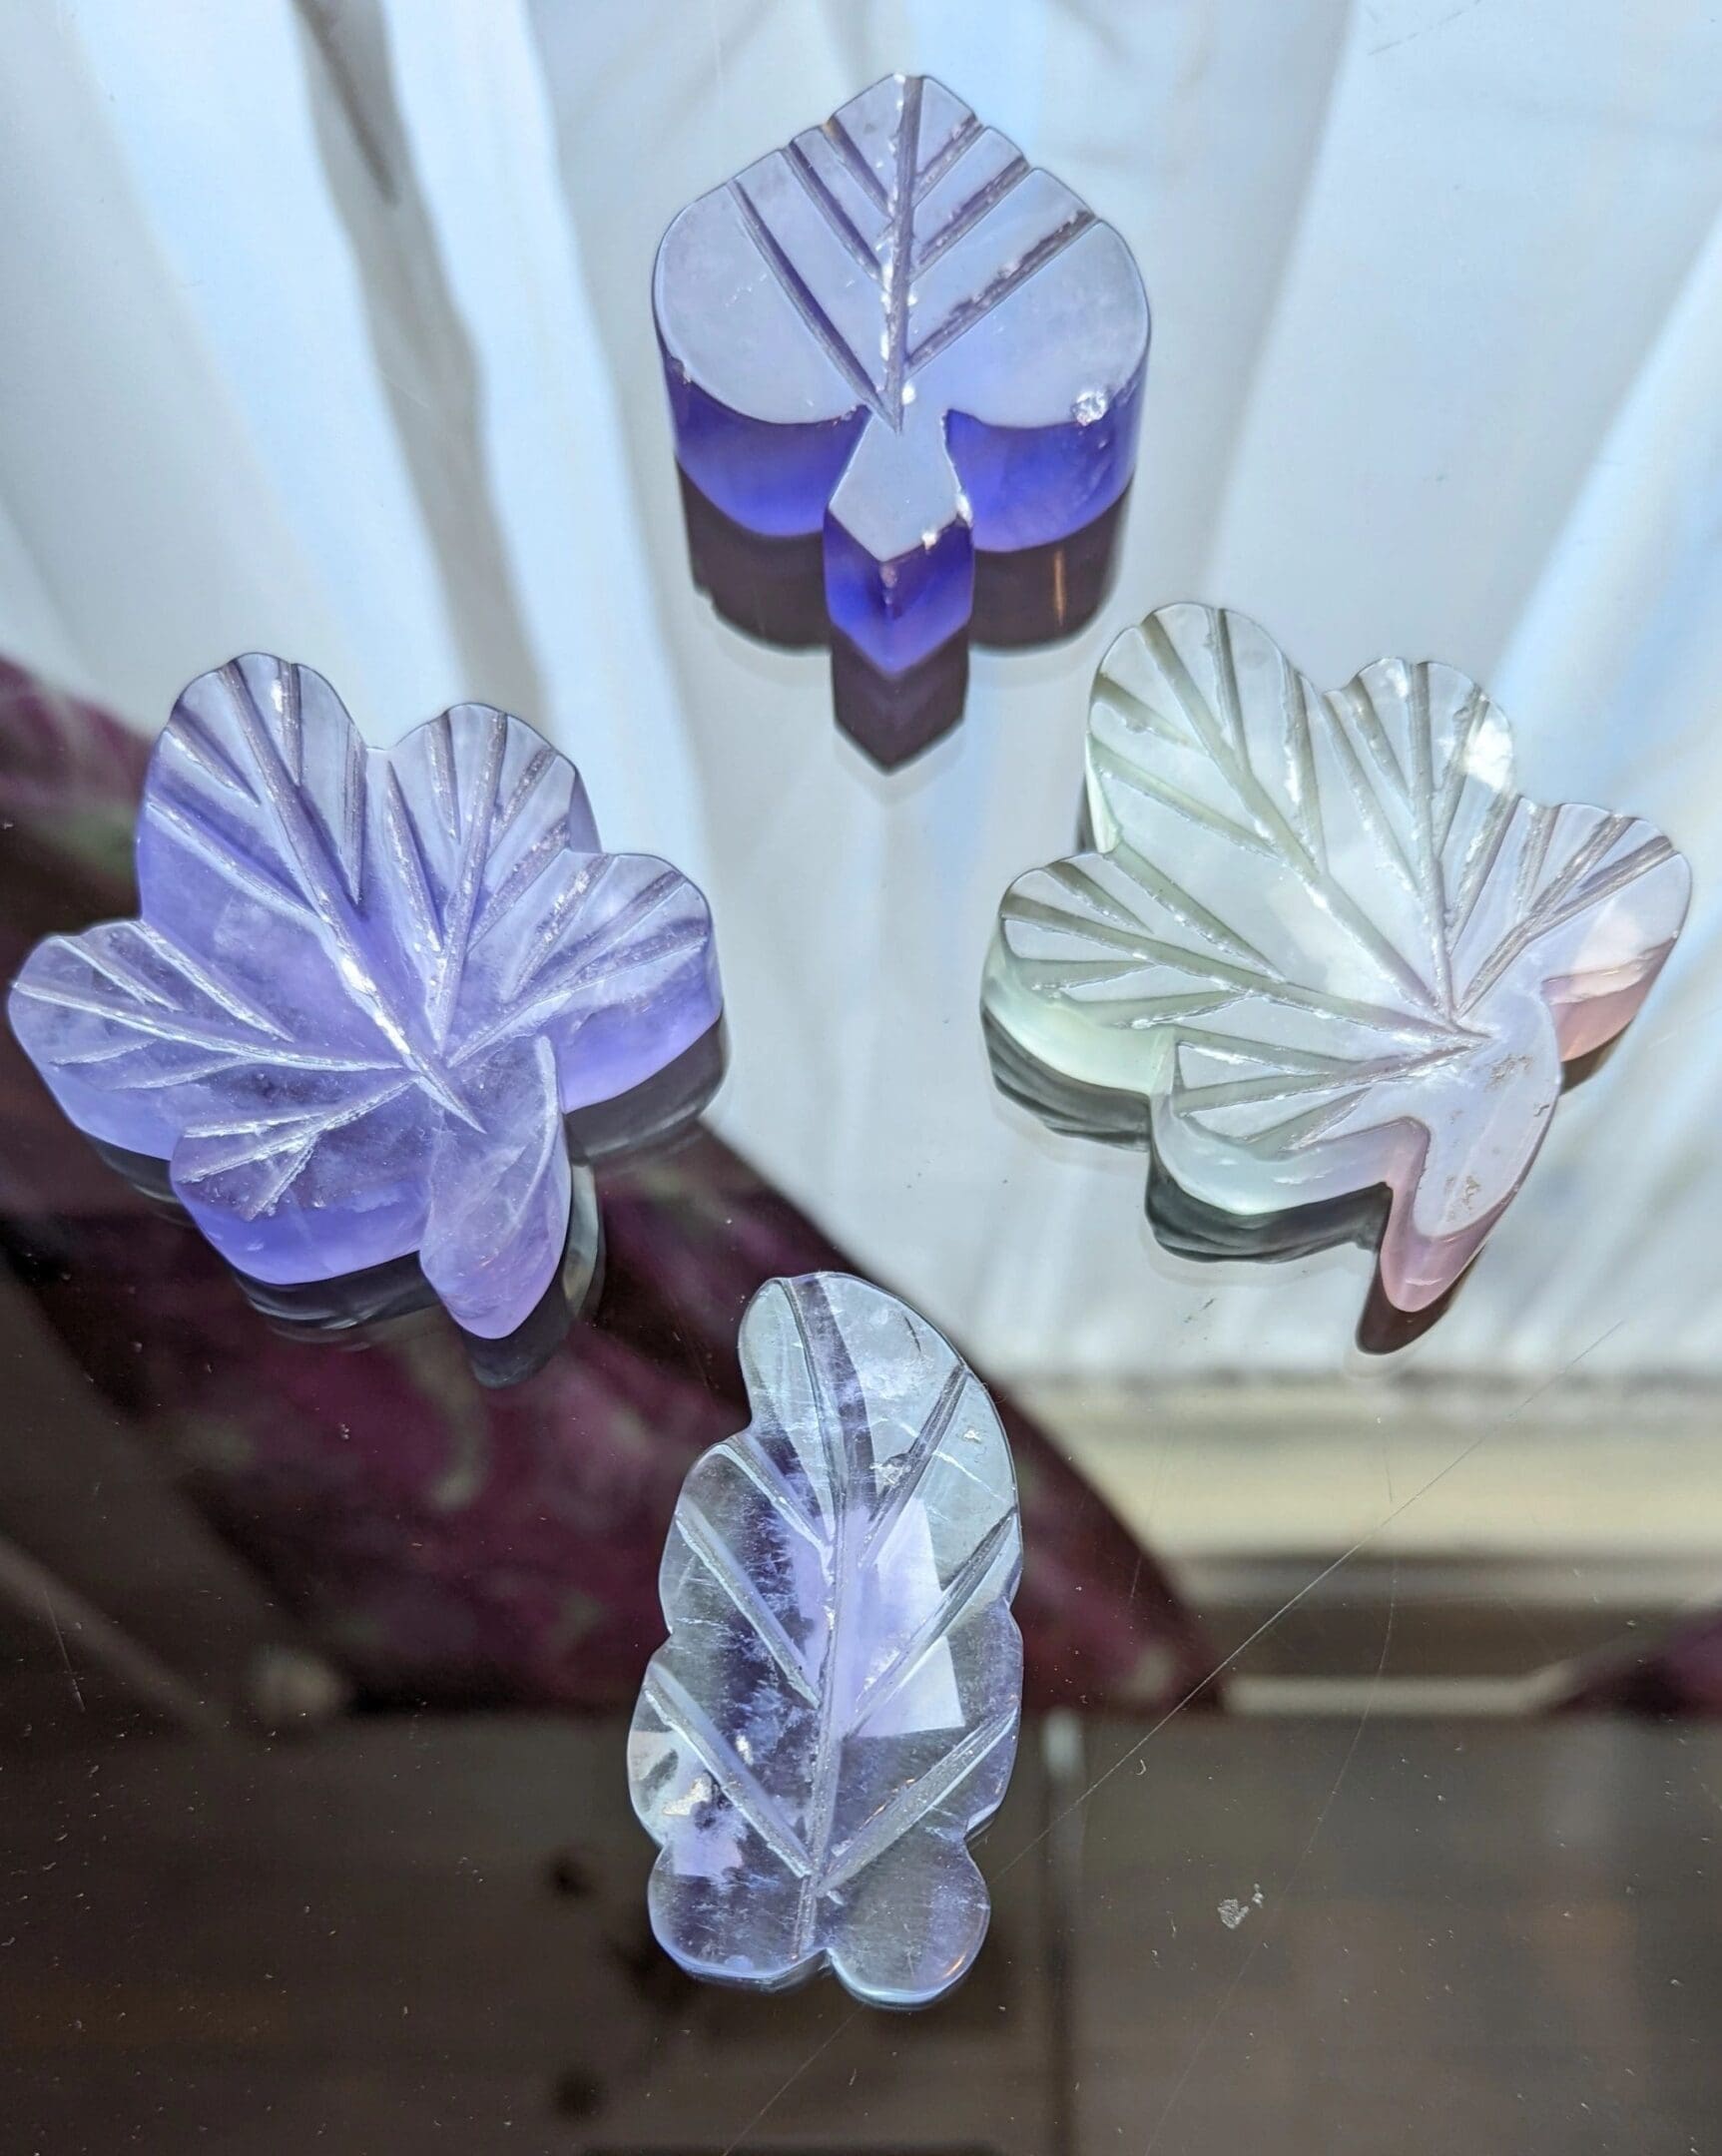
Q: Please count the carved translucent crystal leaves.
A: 4